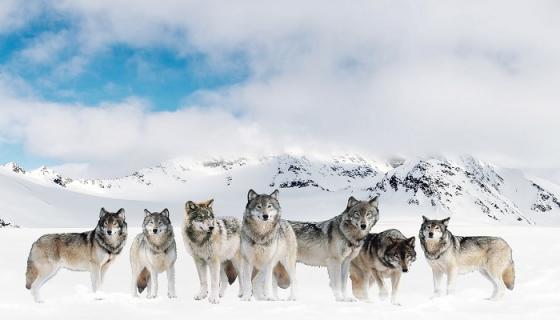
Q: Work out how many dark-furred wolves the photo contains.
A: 1